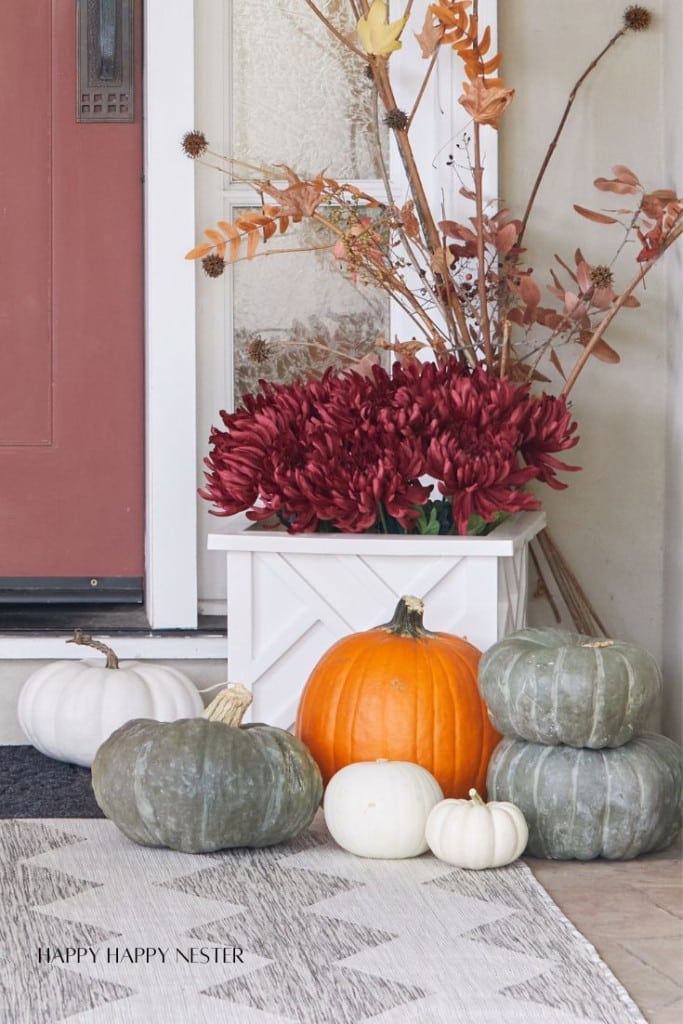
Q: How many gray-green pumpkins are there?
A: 3